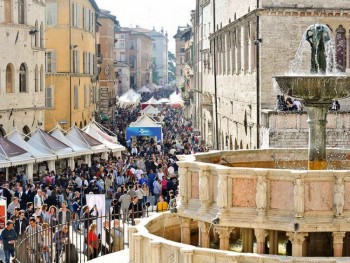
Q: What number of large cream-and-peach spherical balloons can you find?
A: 0